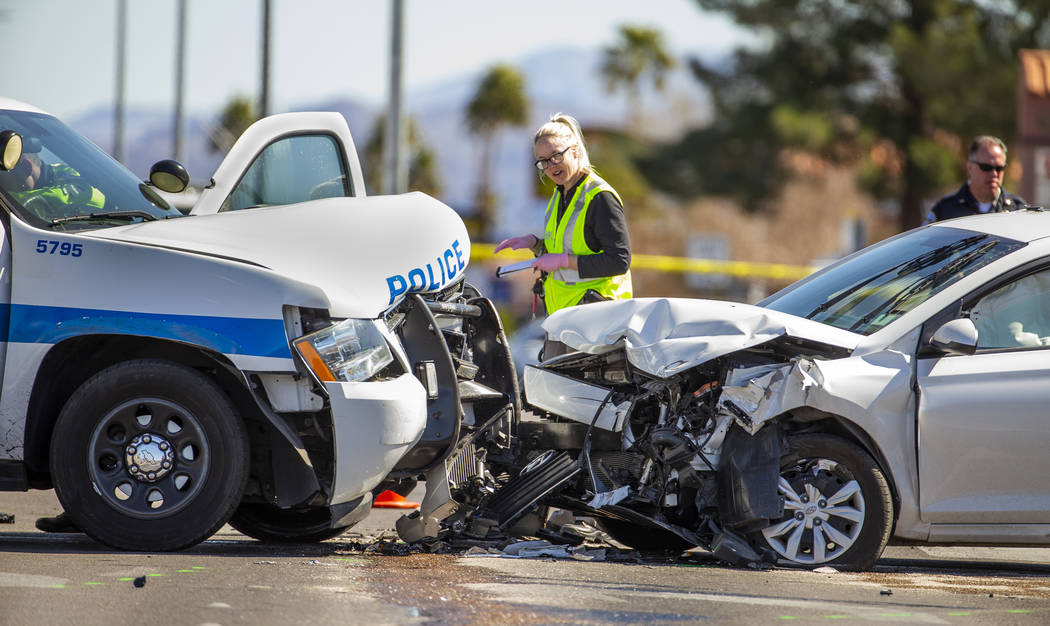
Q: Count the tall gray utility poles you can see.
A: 4